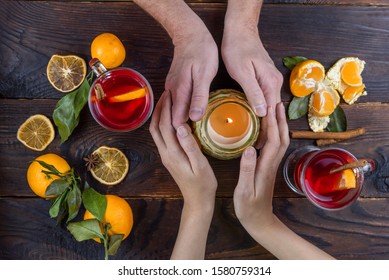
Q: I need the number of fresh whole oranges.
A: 3